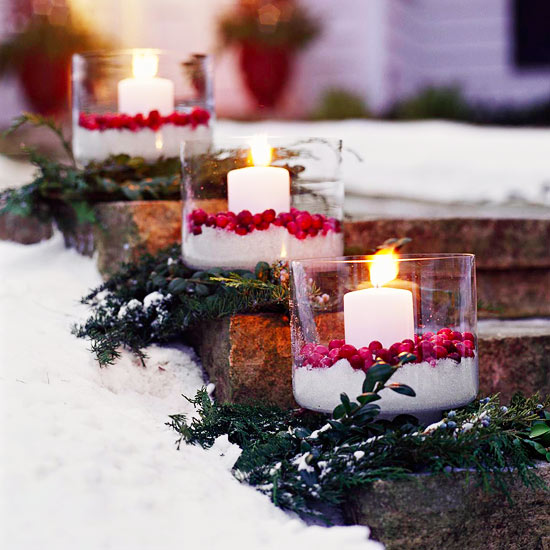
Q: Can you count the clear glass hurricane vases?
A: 3